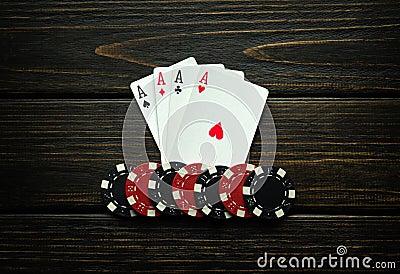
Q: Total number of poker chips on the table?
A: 7